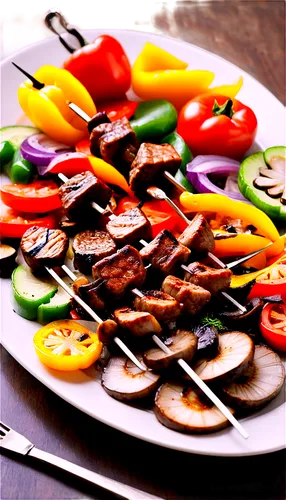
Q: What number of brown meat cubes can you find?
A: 13